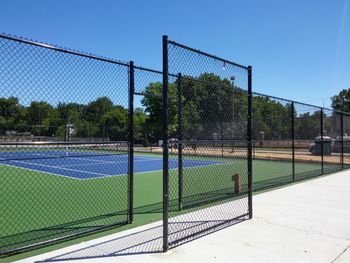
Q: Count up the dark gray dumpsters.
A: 1